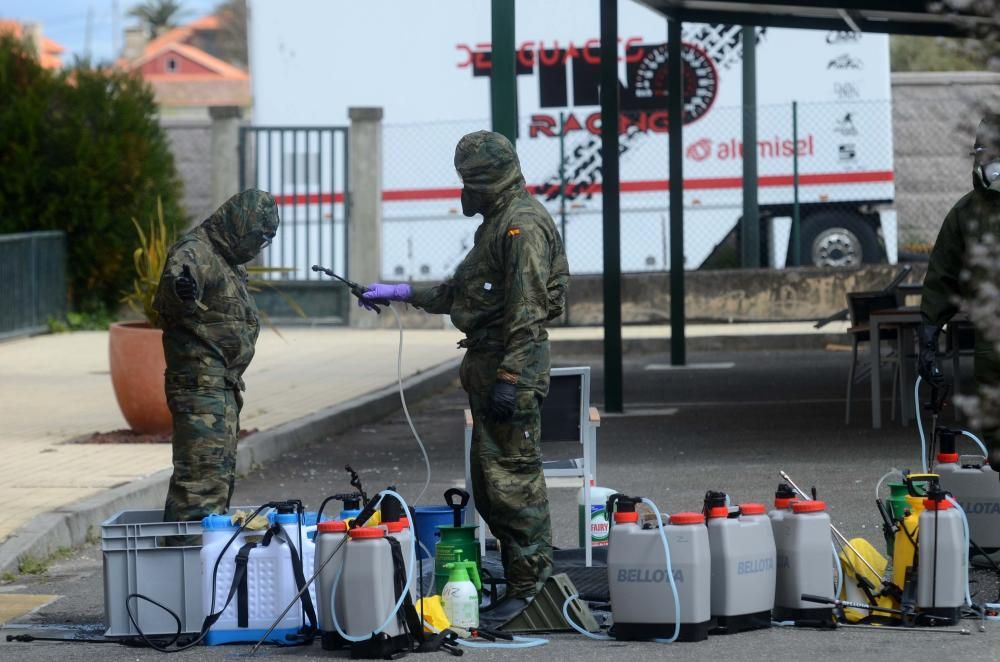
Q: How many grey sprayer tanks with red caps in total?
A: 7